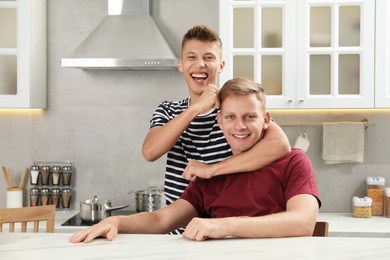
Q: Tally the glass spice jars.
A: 8